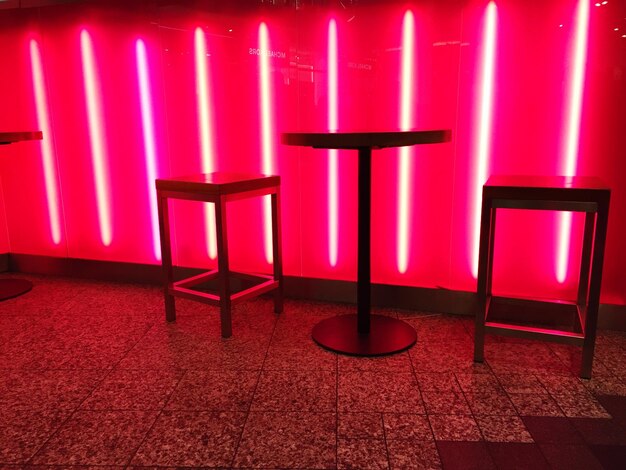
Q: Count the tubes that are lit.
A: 9